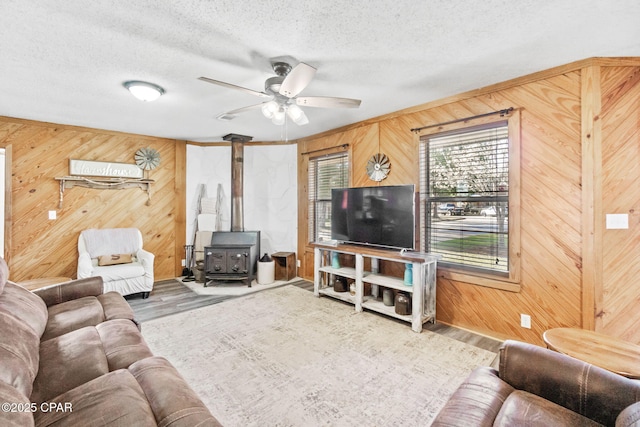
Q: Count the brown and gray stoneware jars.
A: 3